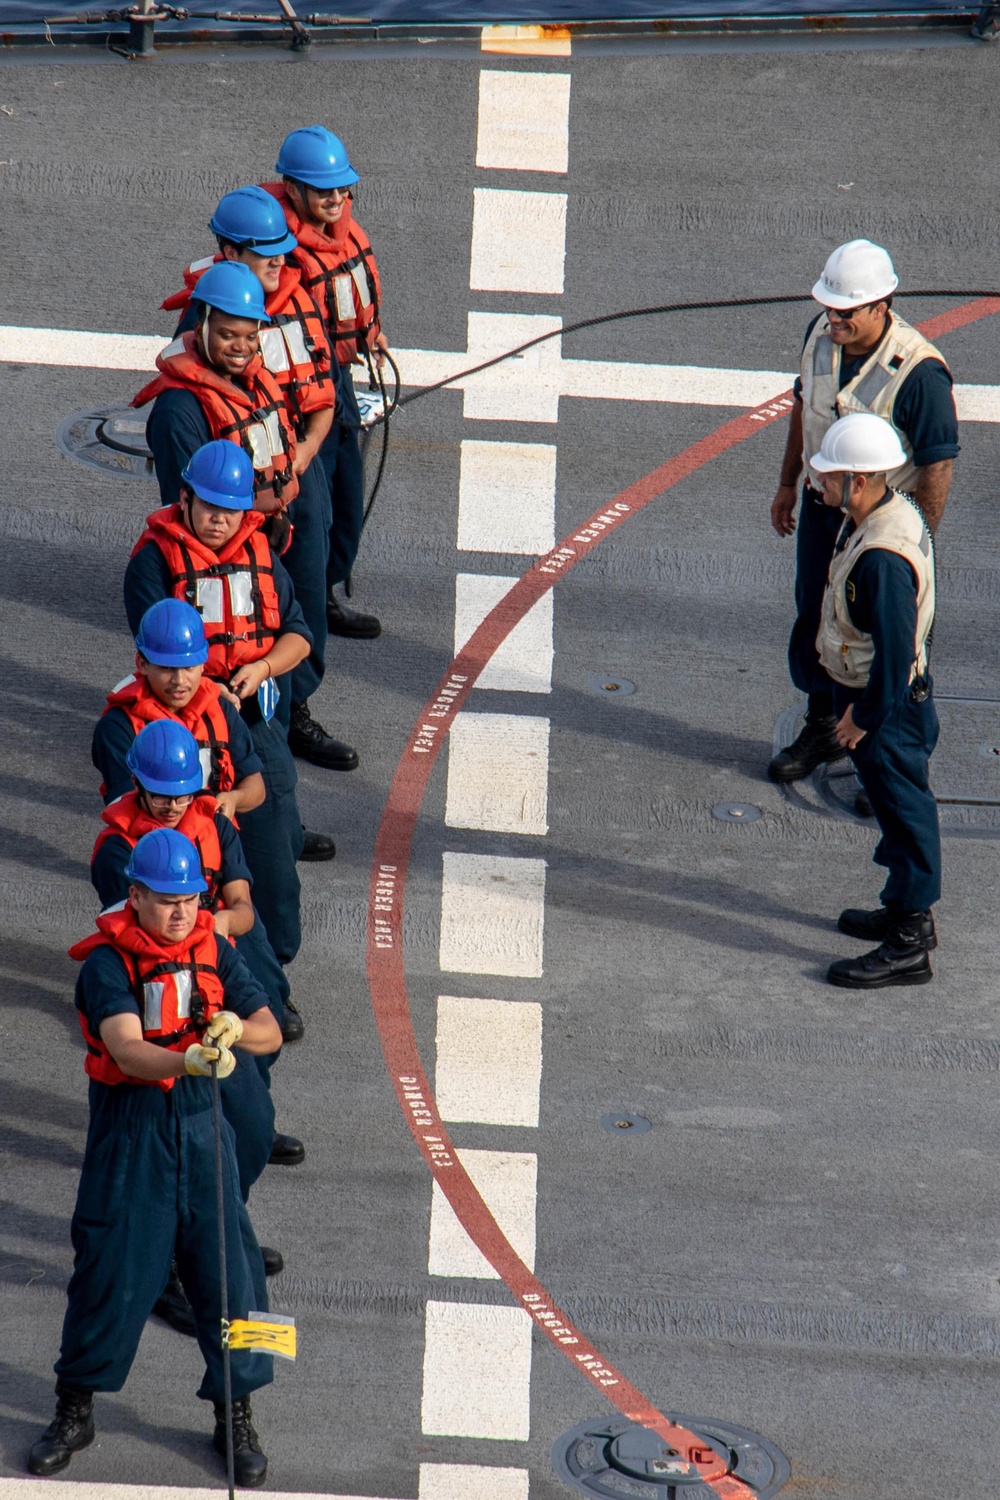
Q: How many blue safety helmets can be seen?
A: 7